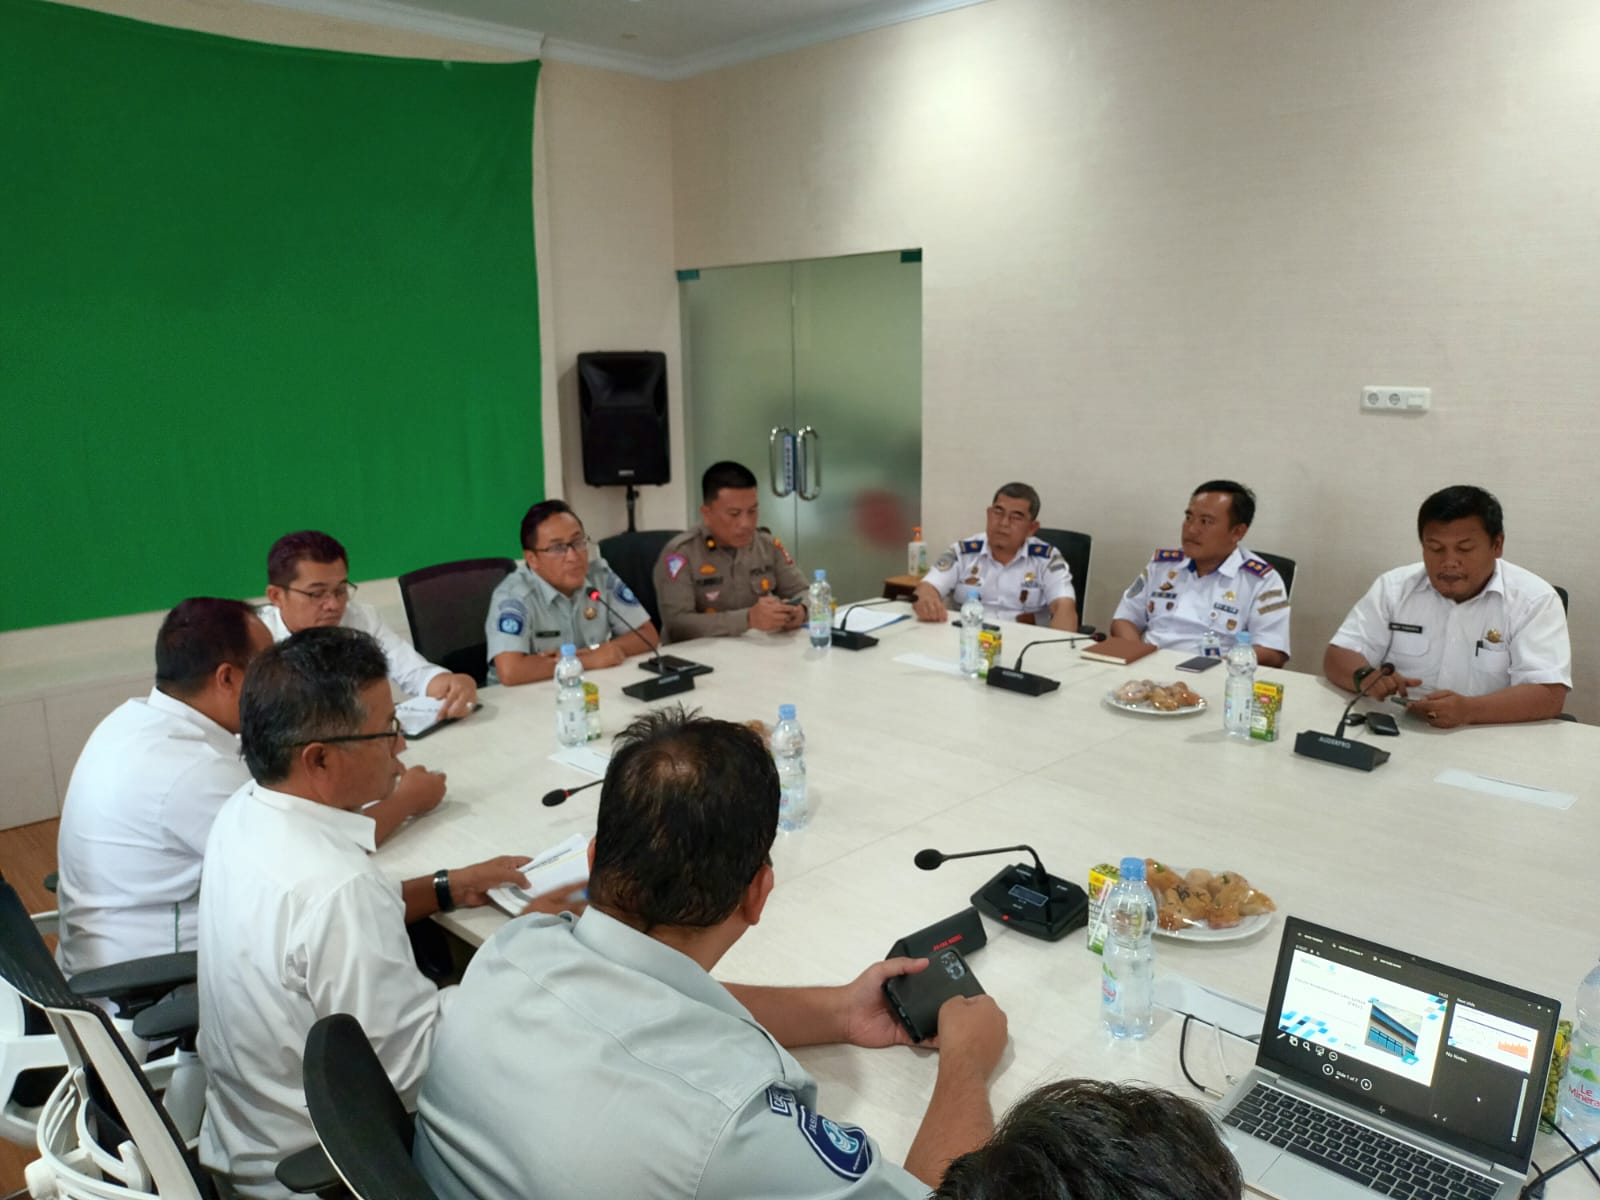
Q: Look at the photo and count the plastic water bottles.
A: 7